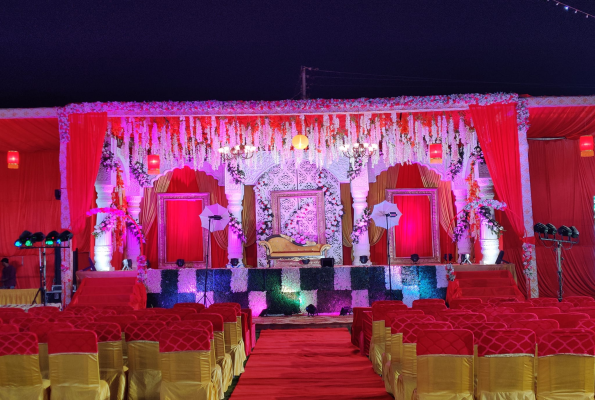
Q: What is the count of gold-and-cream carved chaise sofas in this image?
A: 1